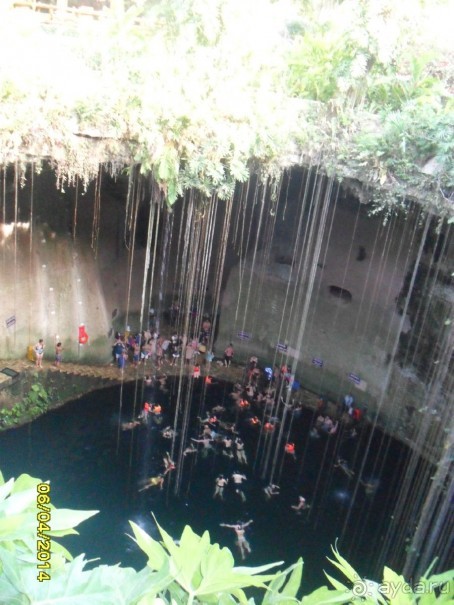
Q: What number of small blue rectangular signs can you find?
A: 5